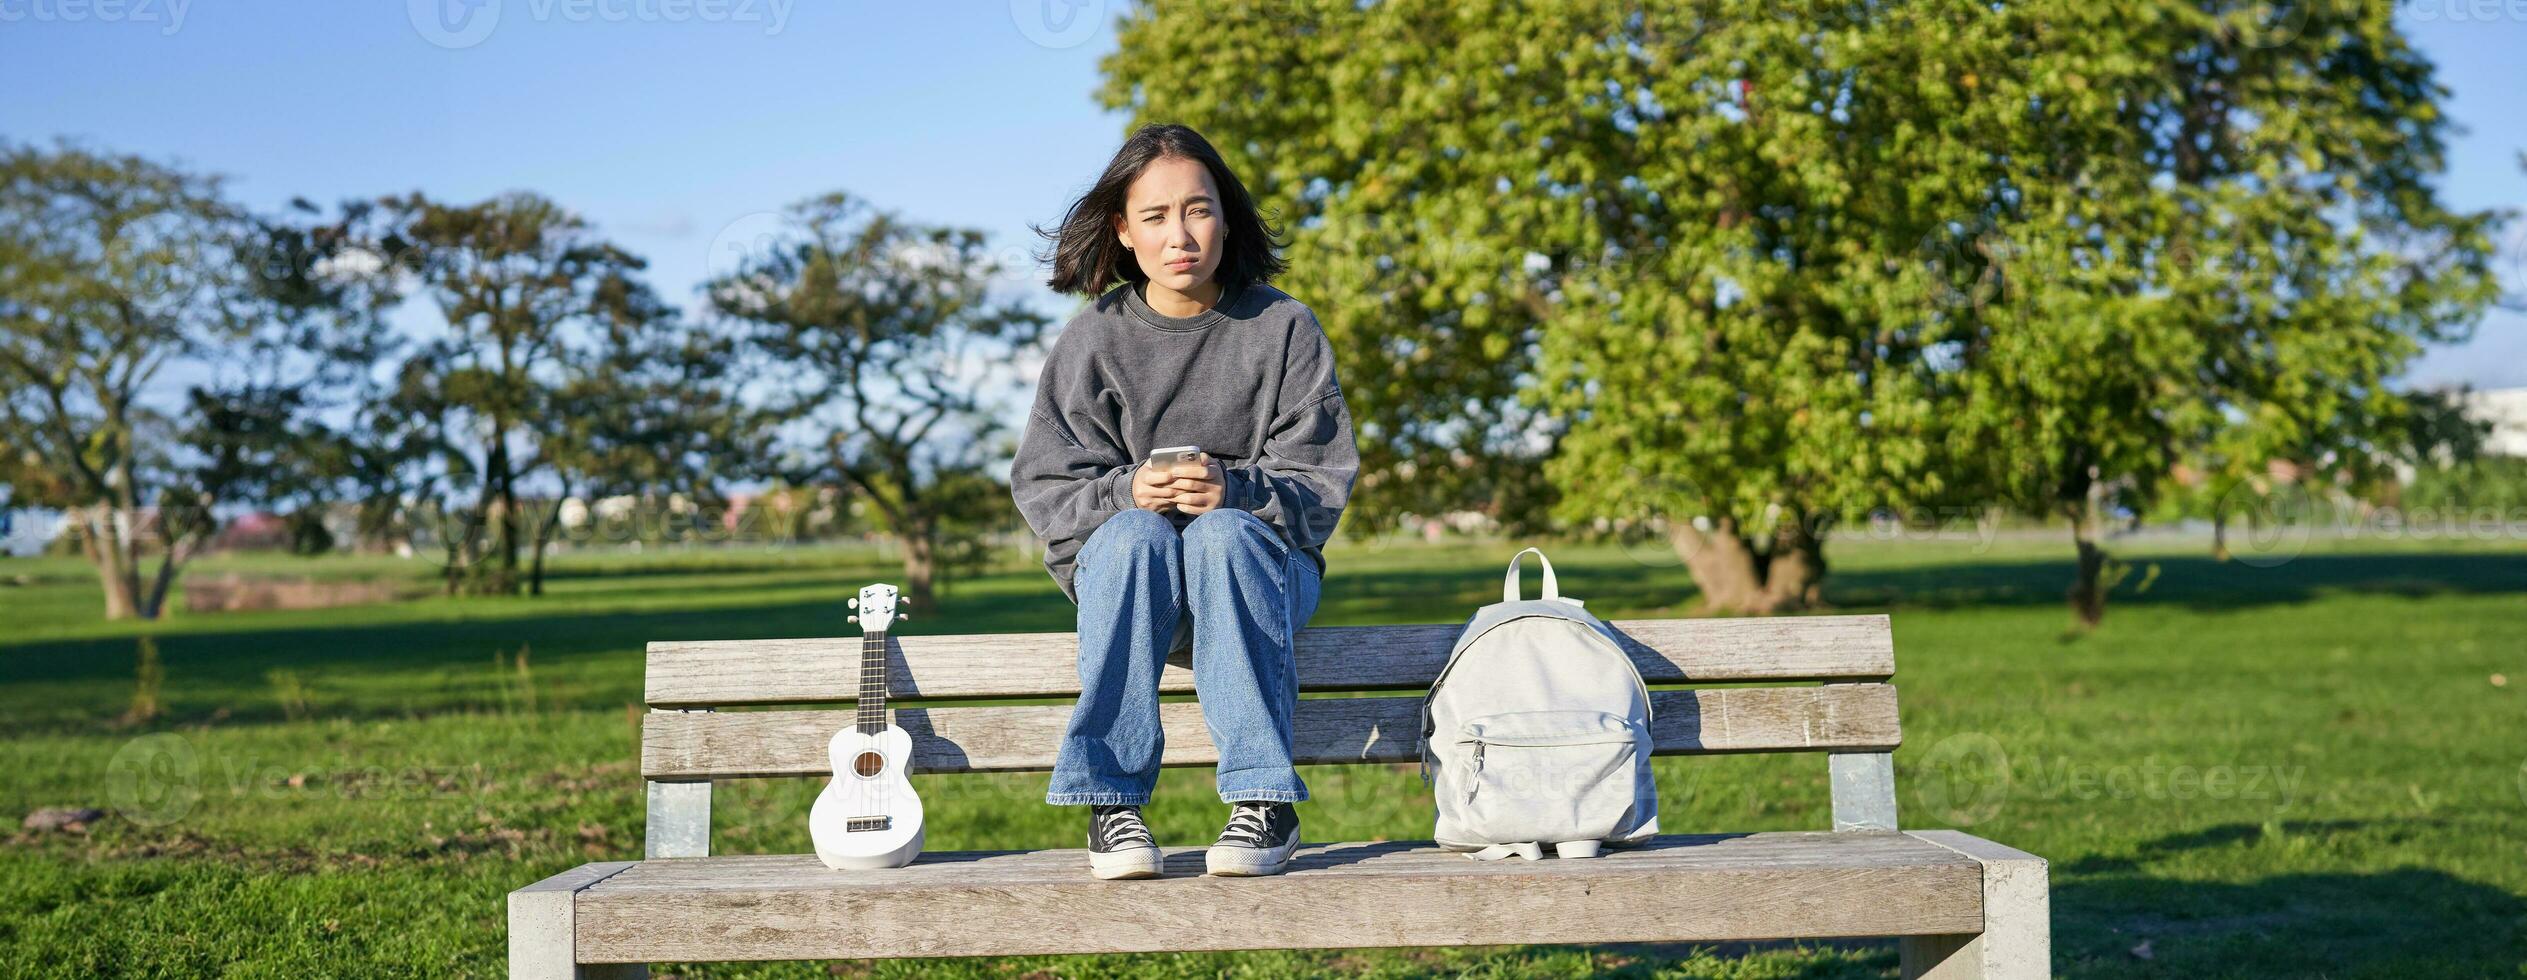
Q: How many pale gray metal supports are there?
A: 2